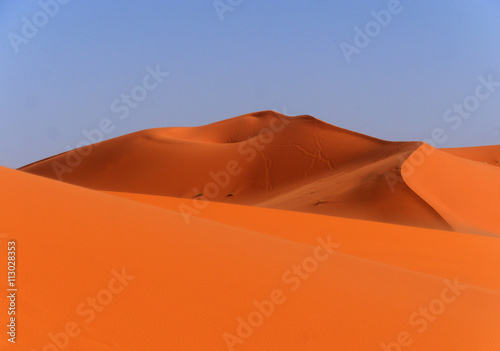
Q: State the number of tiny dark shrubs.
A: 3